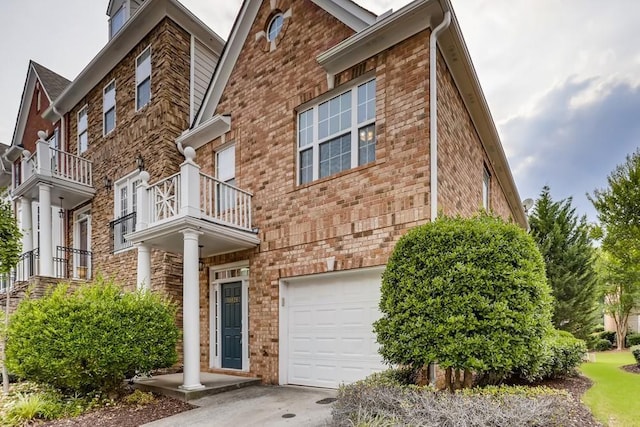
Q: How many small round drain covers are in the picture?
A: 2